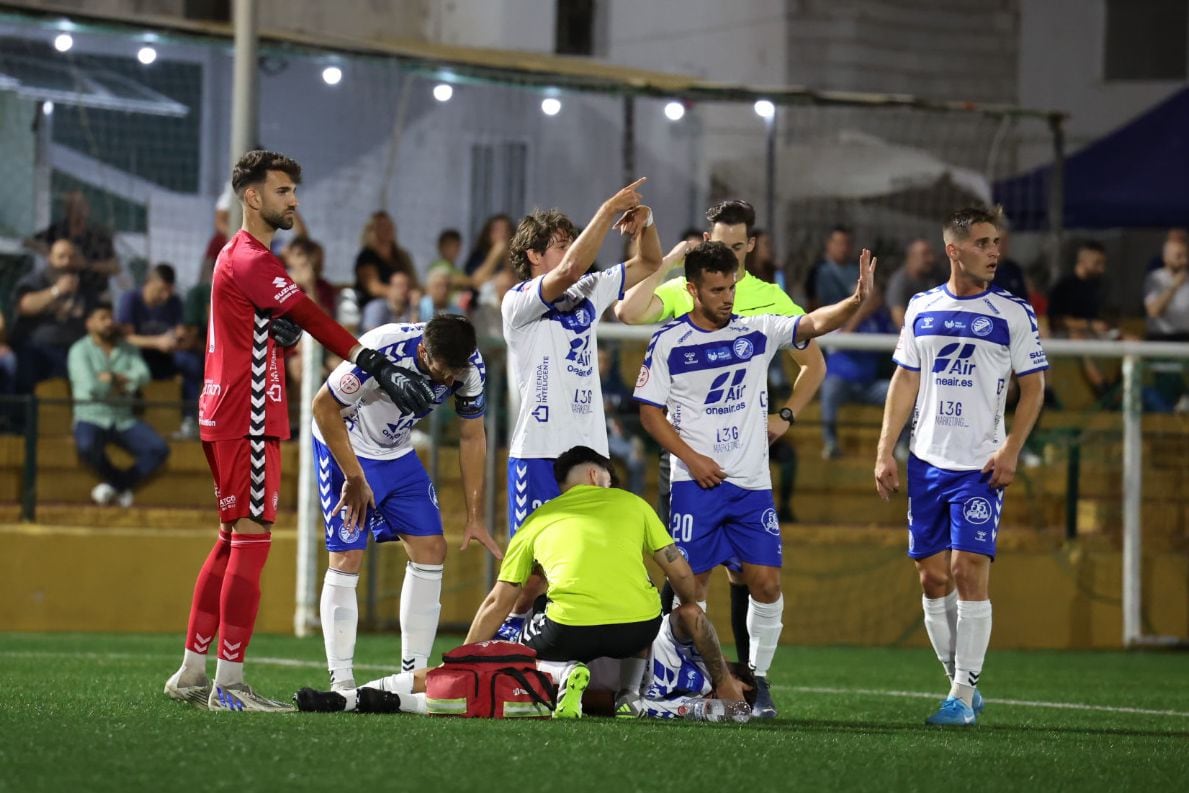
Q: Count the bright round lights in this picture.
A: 7